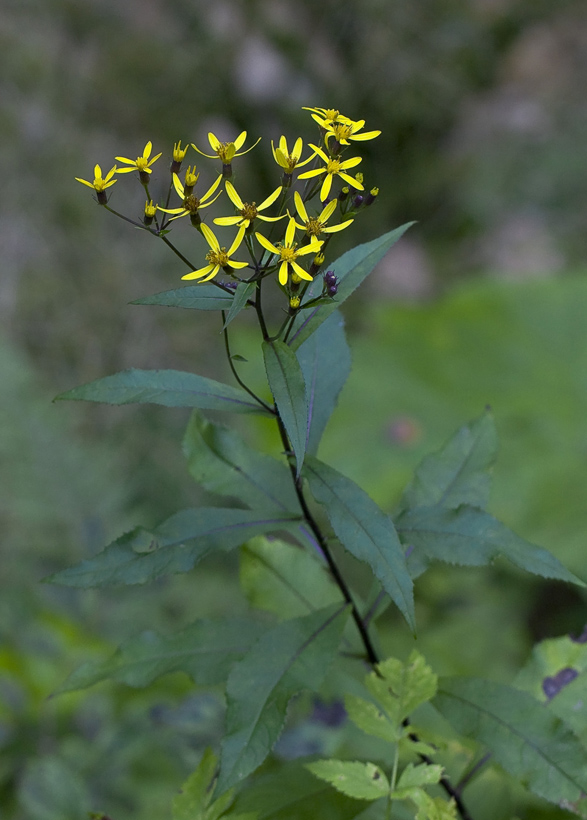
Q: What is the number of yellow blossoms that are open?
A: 12